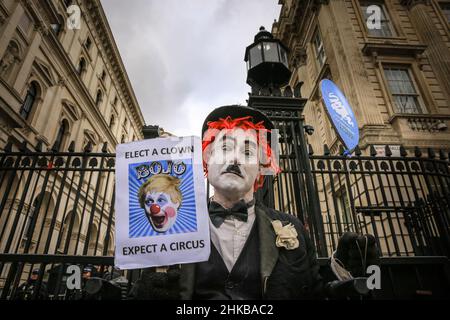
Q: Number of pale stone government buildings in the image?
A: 2